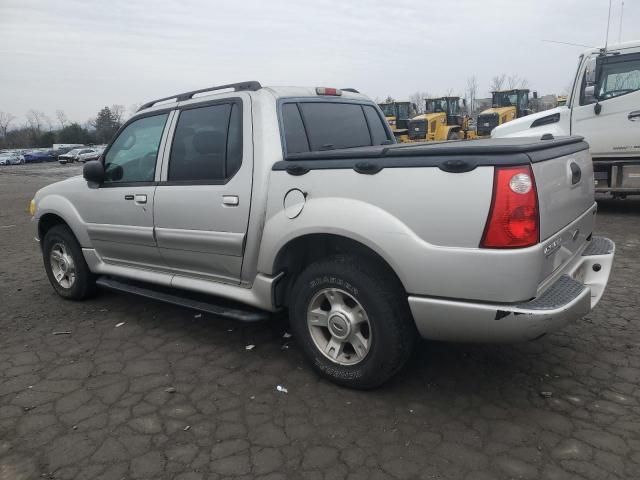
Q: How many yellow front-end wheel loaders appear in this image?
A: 3